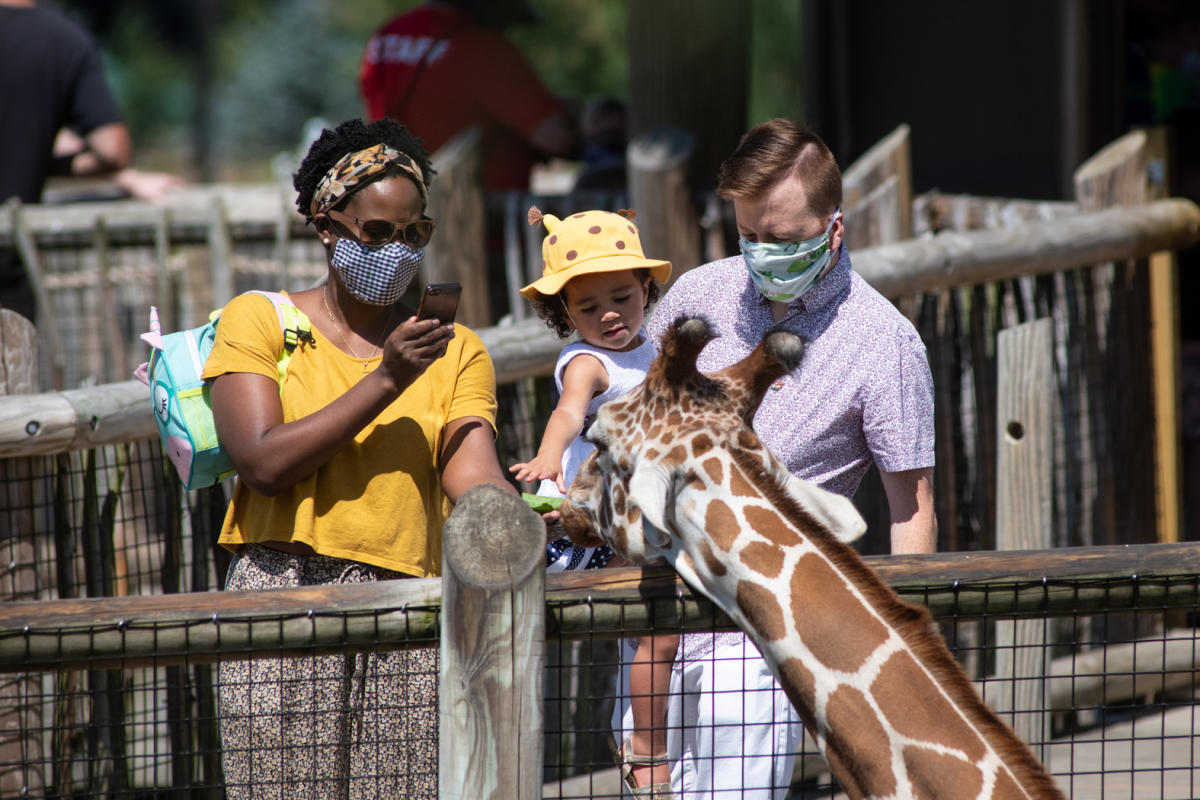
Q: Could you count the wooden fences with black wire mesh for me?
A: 2